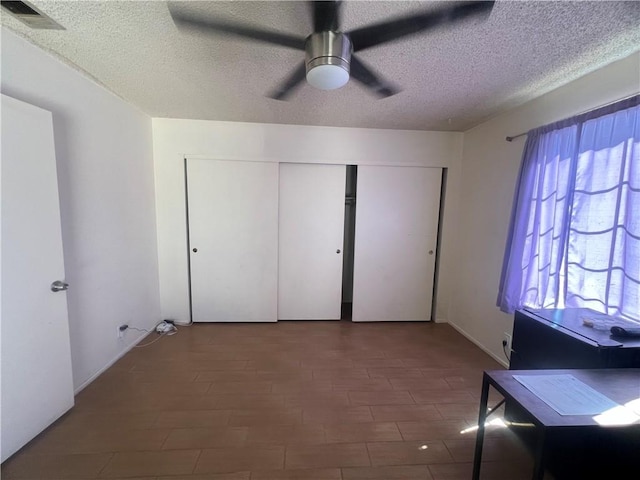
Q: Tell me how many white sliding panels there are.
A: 3